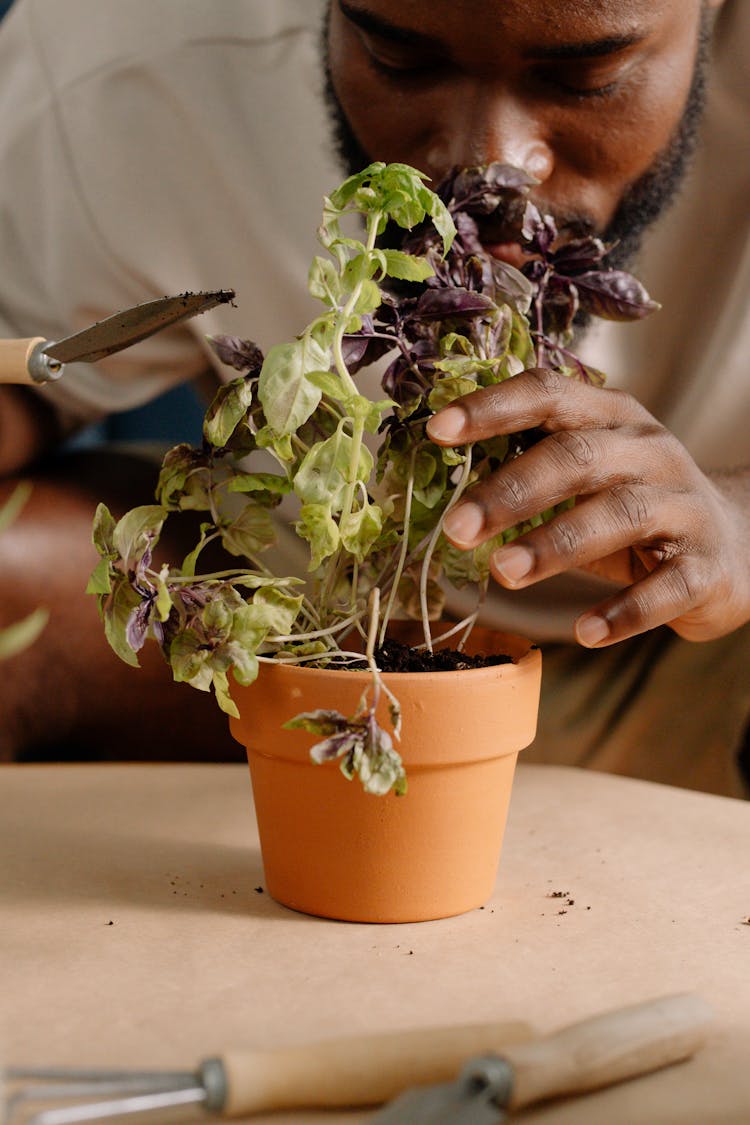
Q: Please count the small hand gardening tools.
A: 3